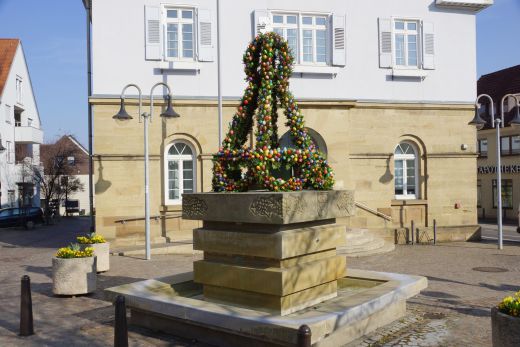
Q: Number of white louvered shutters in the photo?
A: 6